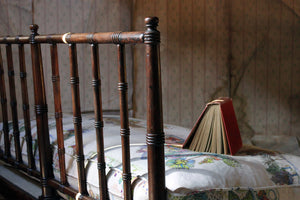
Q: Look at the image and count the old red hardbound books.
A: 1